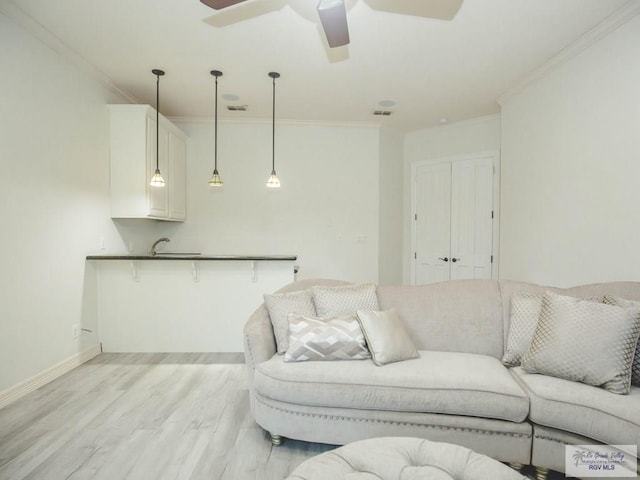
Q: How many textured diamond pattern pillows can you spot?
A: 5